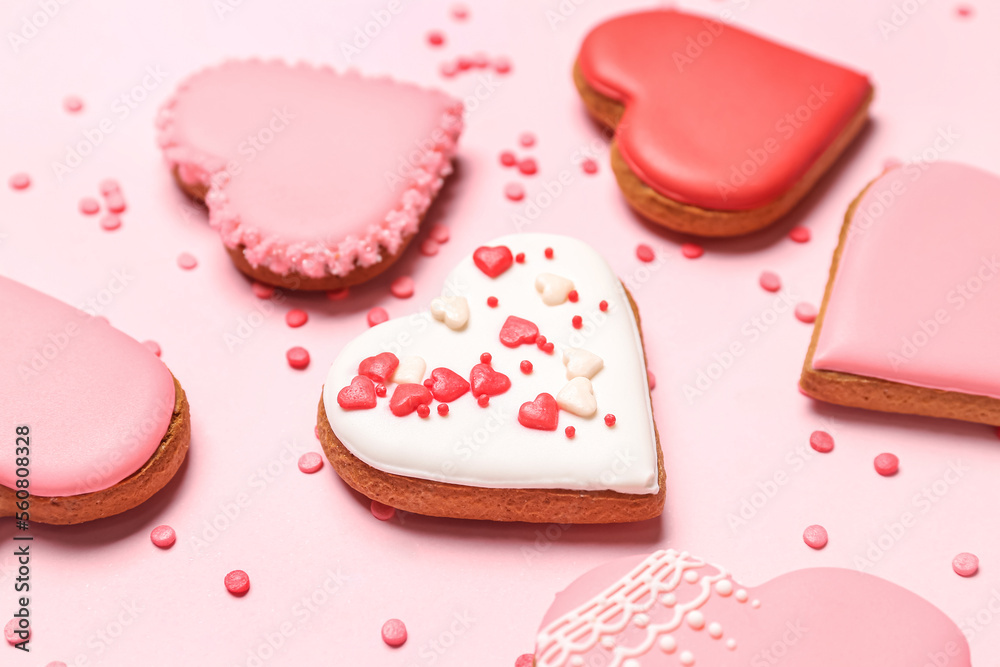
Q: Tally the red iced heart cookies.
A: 1